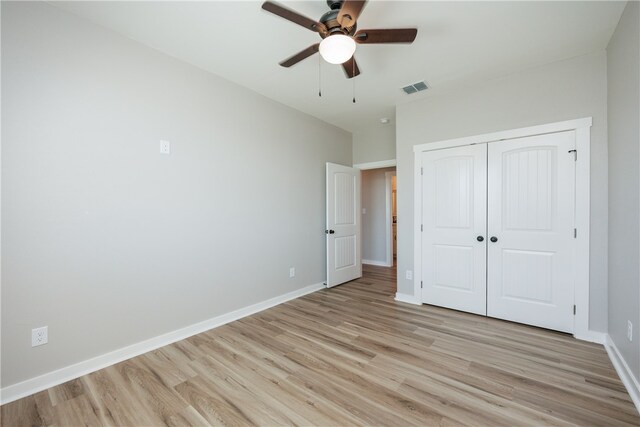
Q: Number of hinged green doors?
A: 0